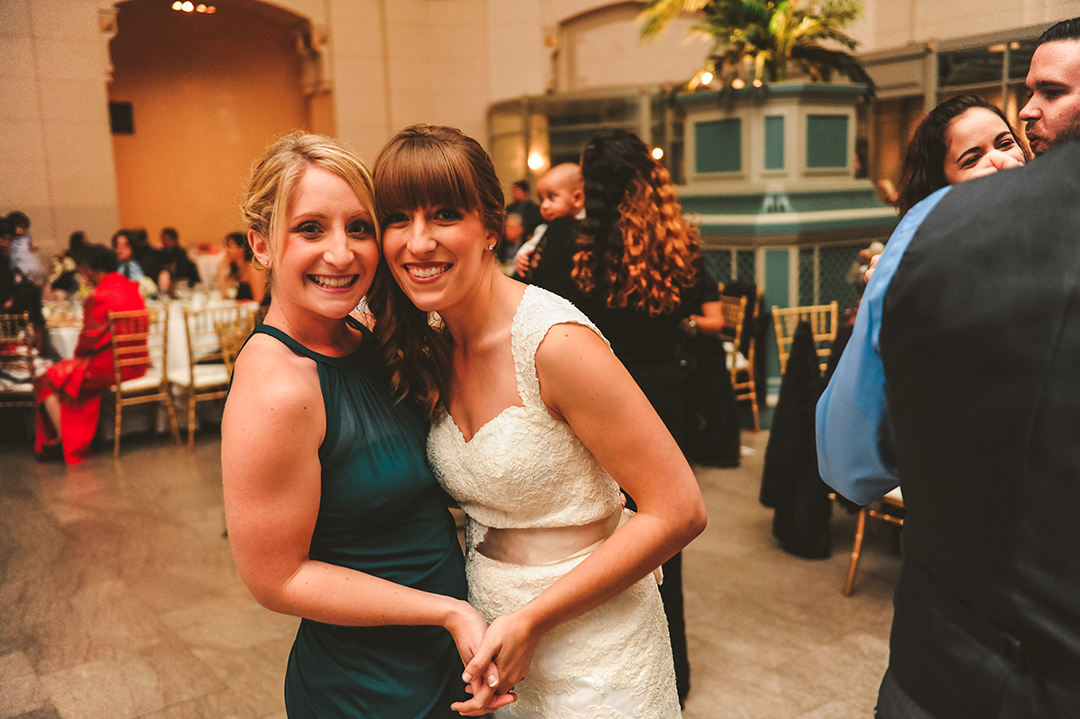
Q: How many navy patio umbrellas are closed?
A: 0